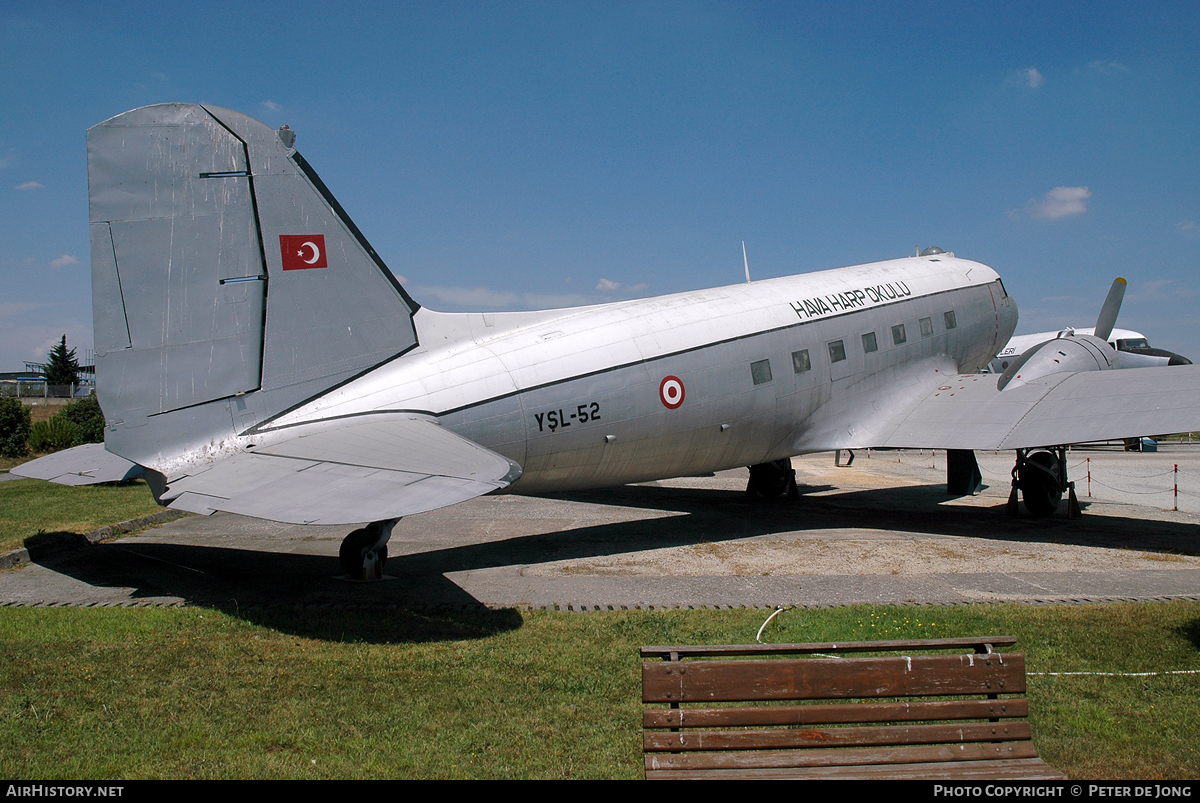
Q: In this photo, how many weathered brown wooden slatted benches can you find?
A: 1